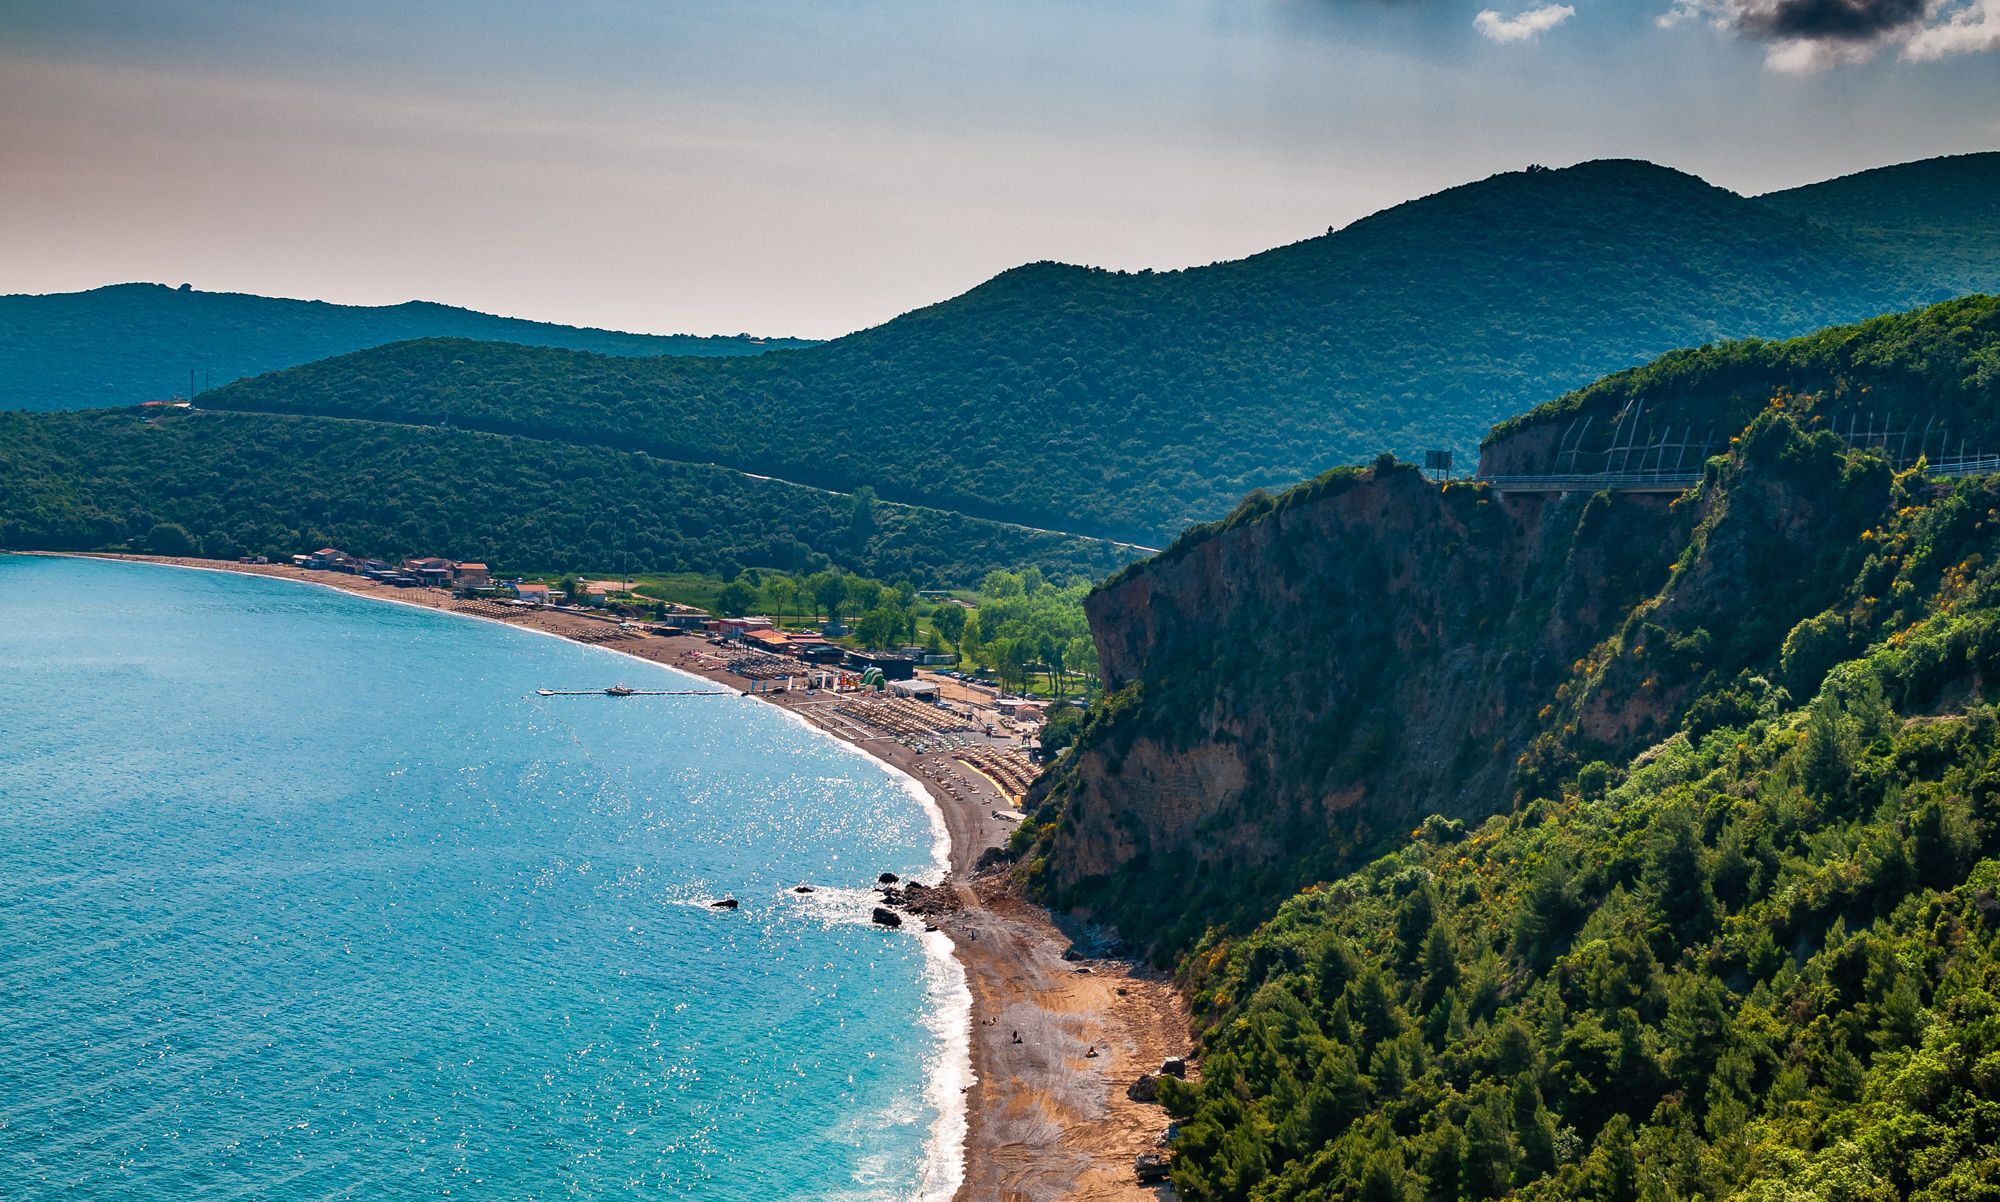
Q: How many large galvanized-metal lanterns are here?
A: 0